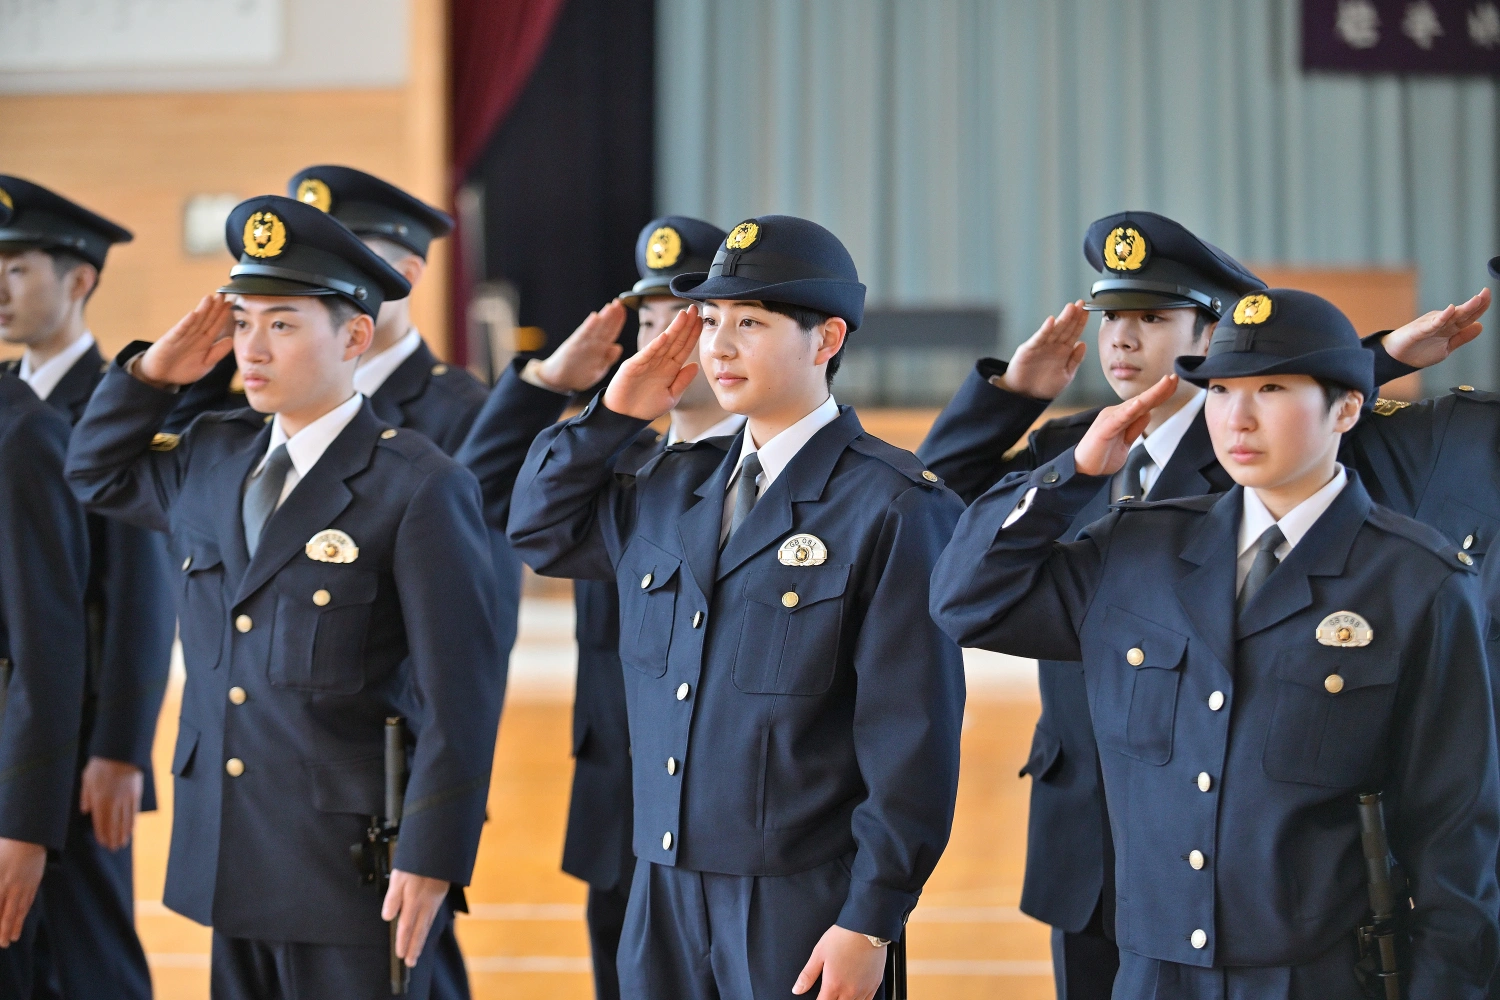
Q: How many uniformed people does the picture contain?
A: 9